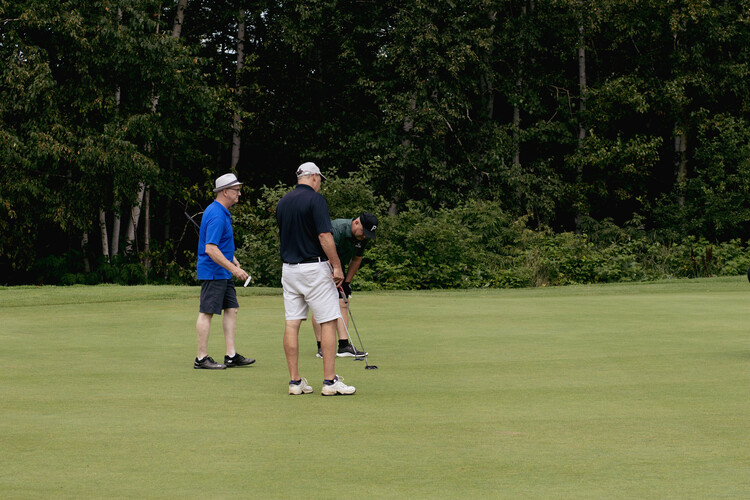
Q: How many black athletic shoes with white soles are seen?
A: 2